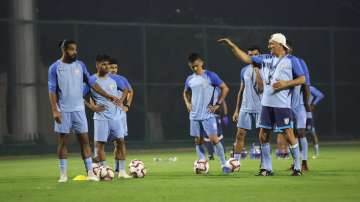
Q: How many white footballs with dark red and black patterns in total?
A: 5